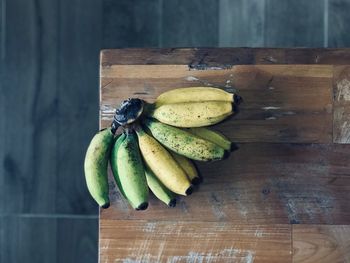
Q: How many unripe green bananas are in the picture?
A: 3